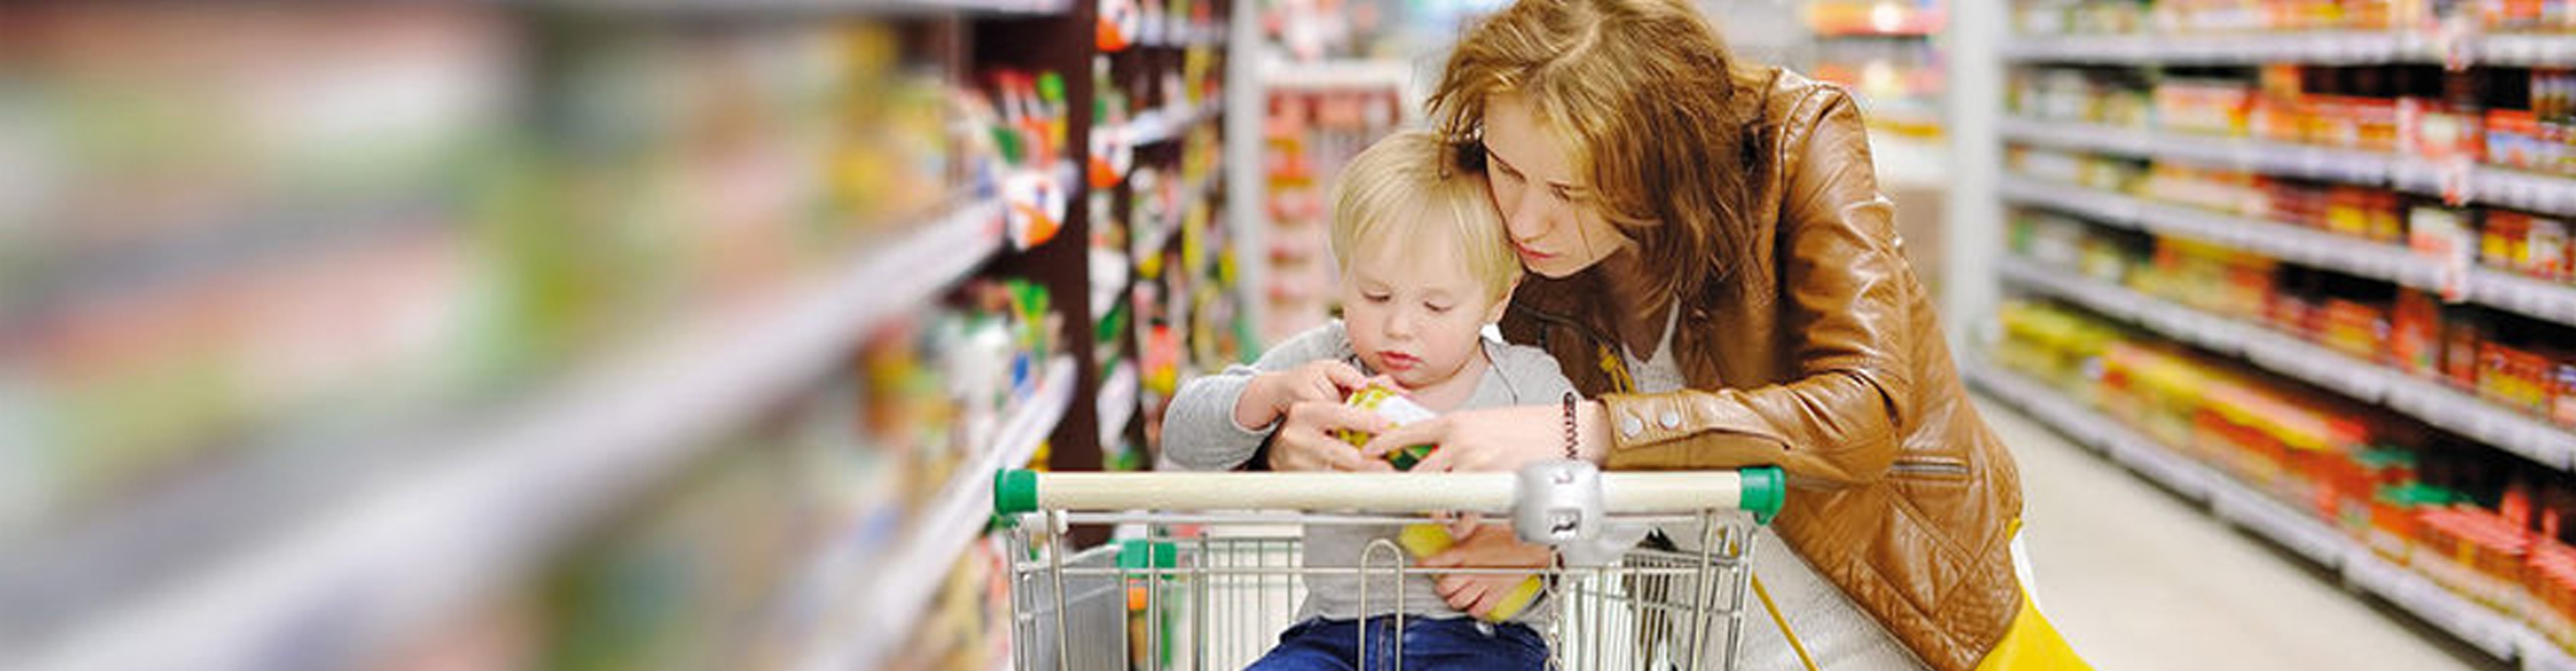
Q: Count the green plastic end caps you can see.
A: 2